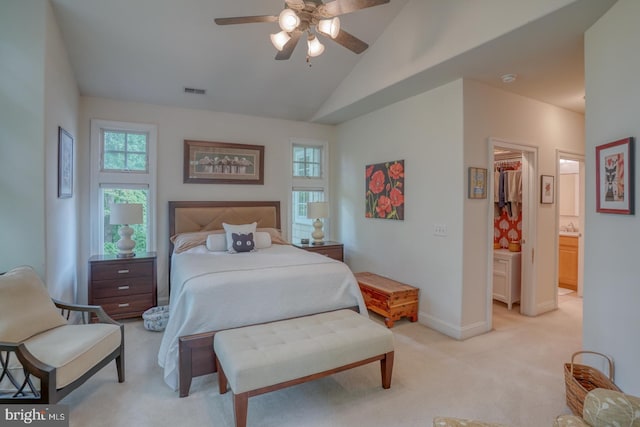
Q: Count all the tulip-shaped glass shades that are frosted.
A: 4